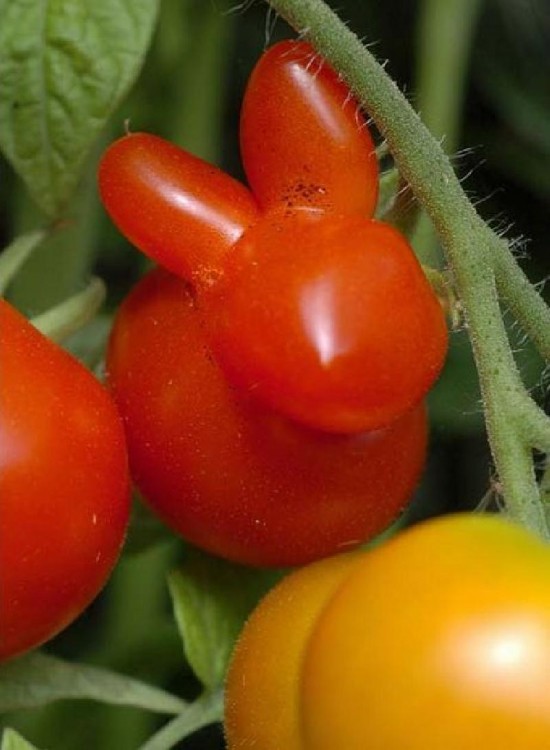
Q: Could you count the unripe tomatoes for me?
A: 2